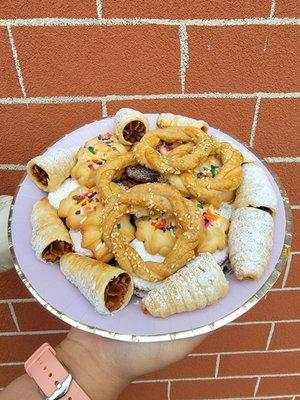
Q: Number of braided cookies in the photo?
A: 4